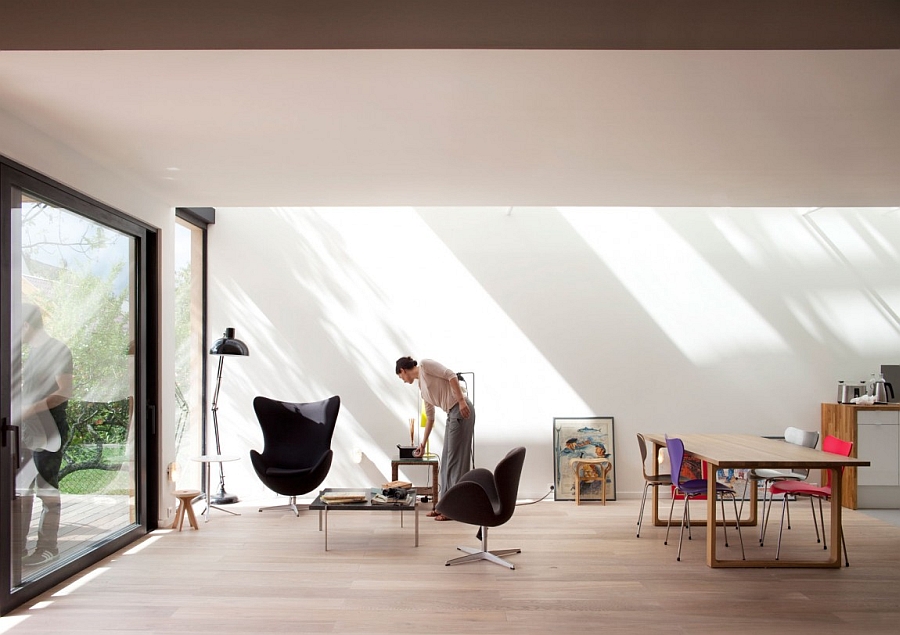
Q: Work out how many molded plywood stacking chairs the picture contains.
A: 4